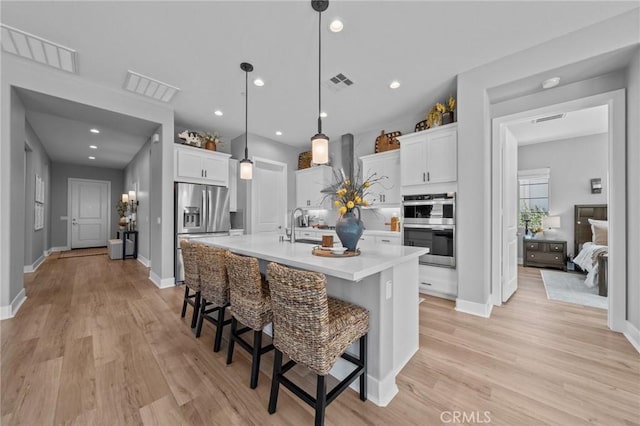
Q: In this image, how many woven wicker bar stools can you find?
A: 4